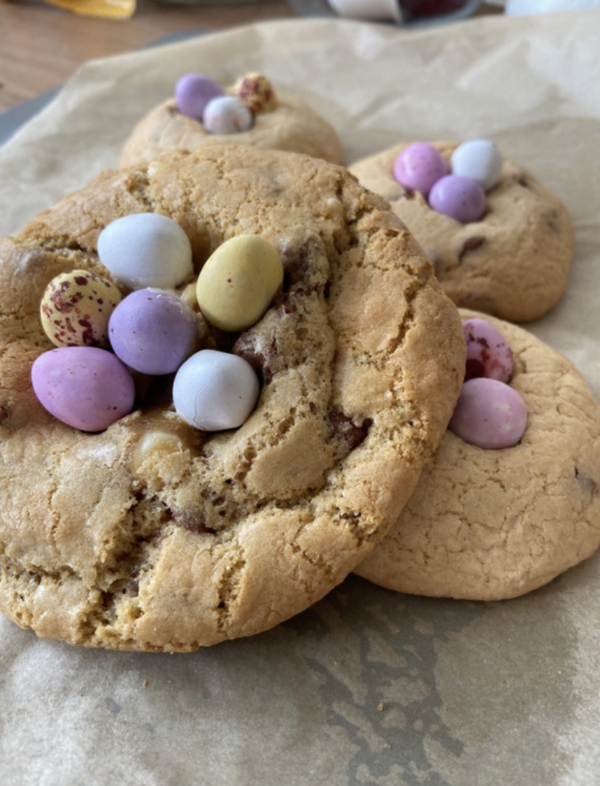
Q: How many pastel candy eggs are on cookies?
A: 14